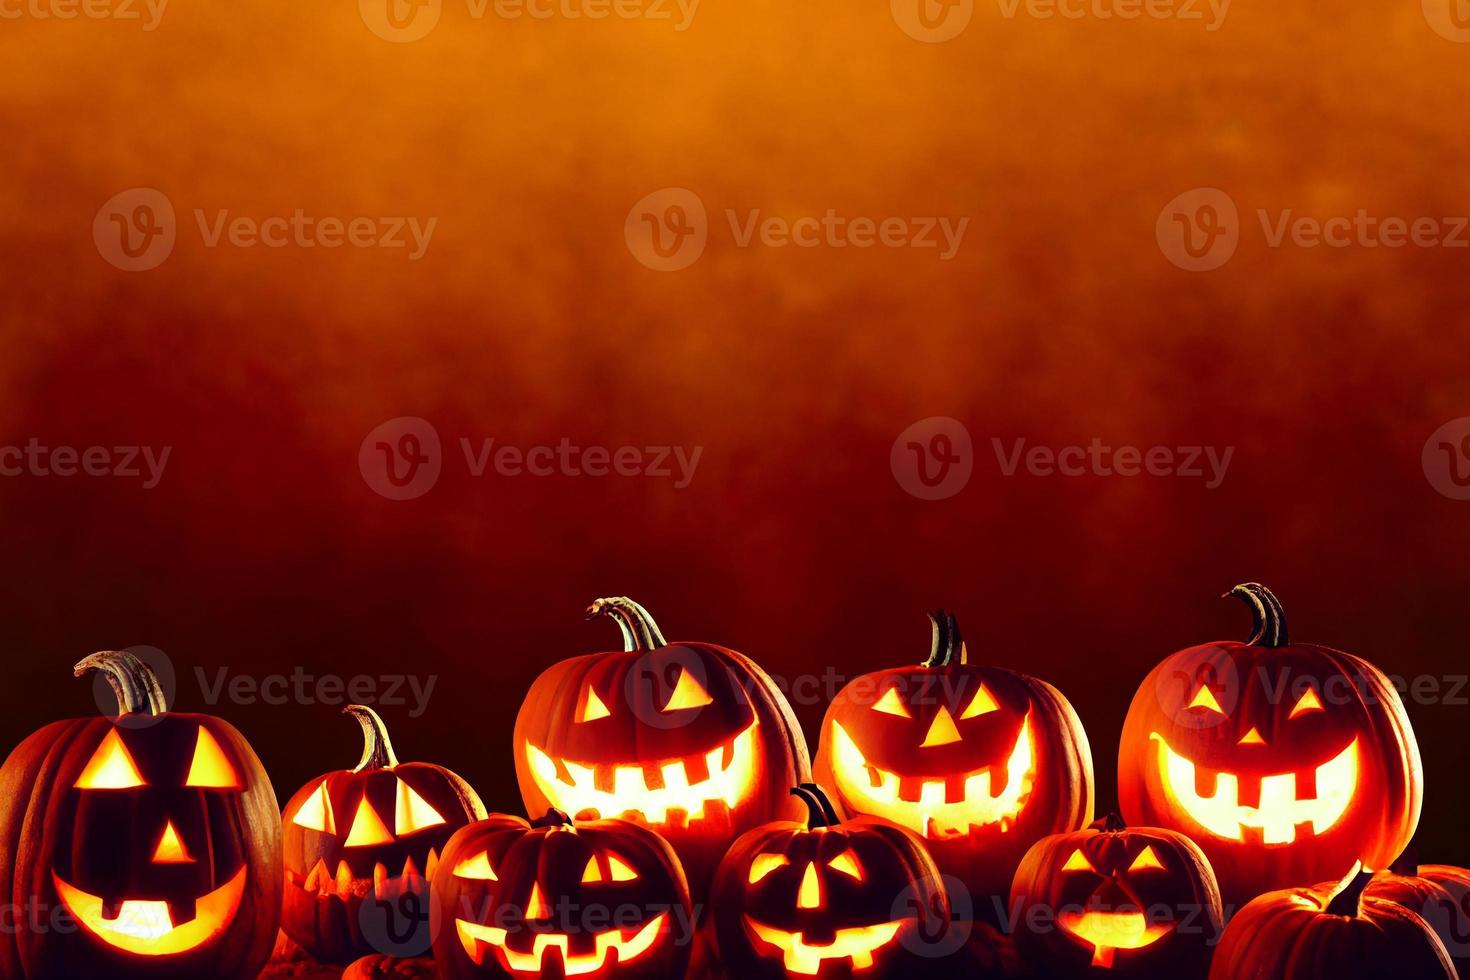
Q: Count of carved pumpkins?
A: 8